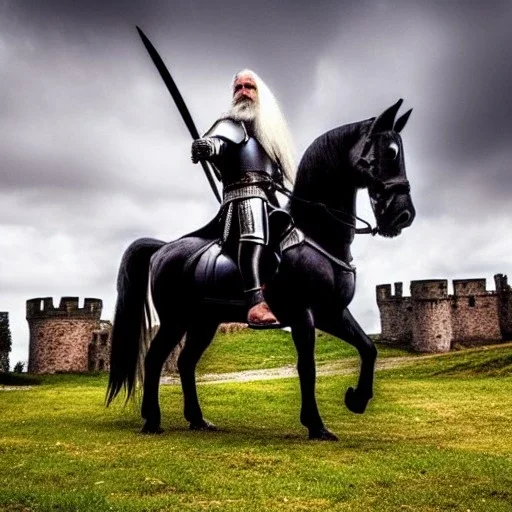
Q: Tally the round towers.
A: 2